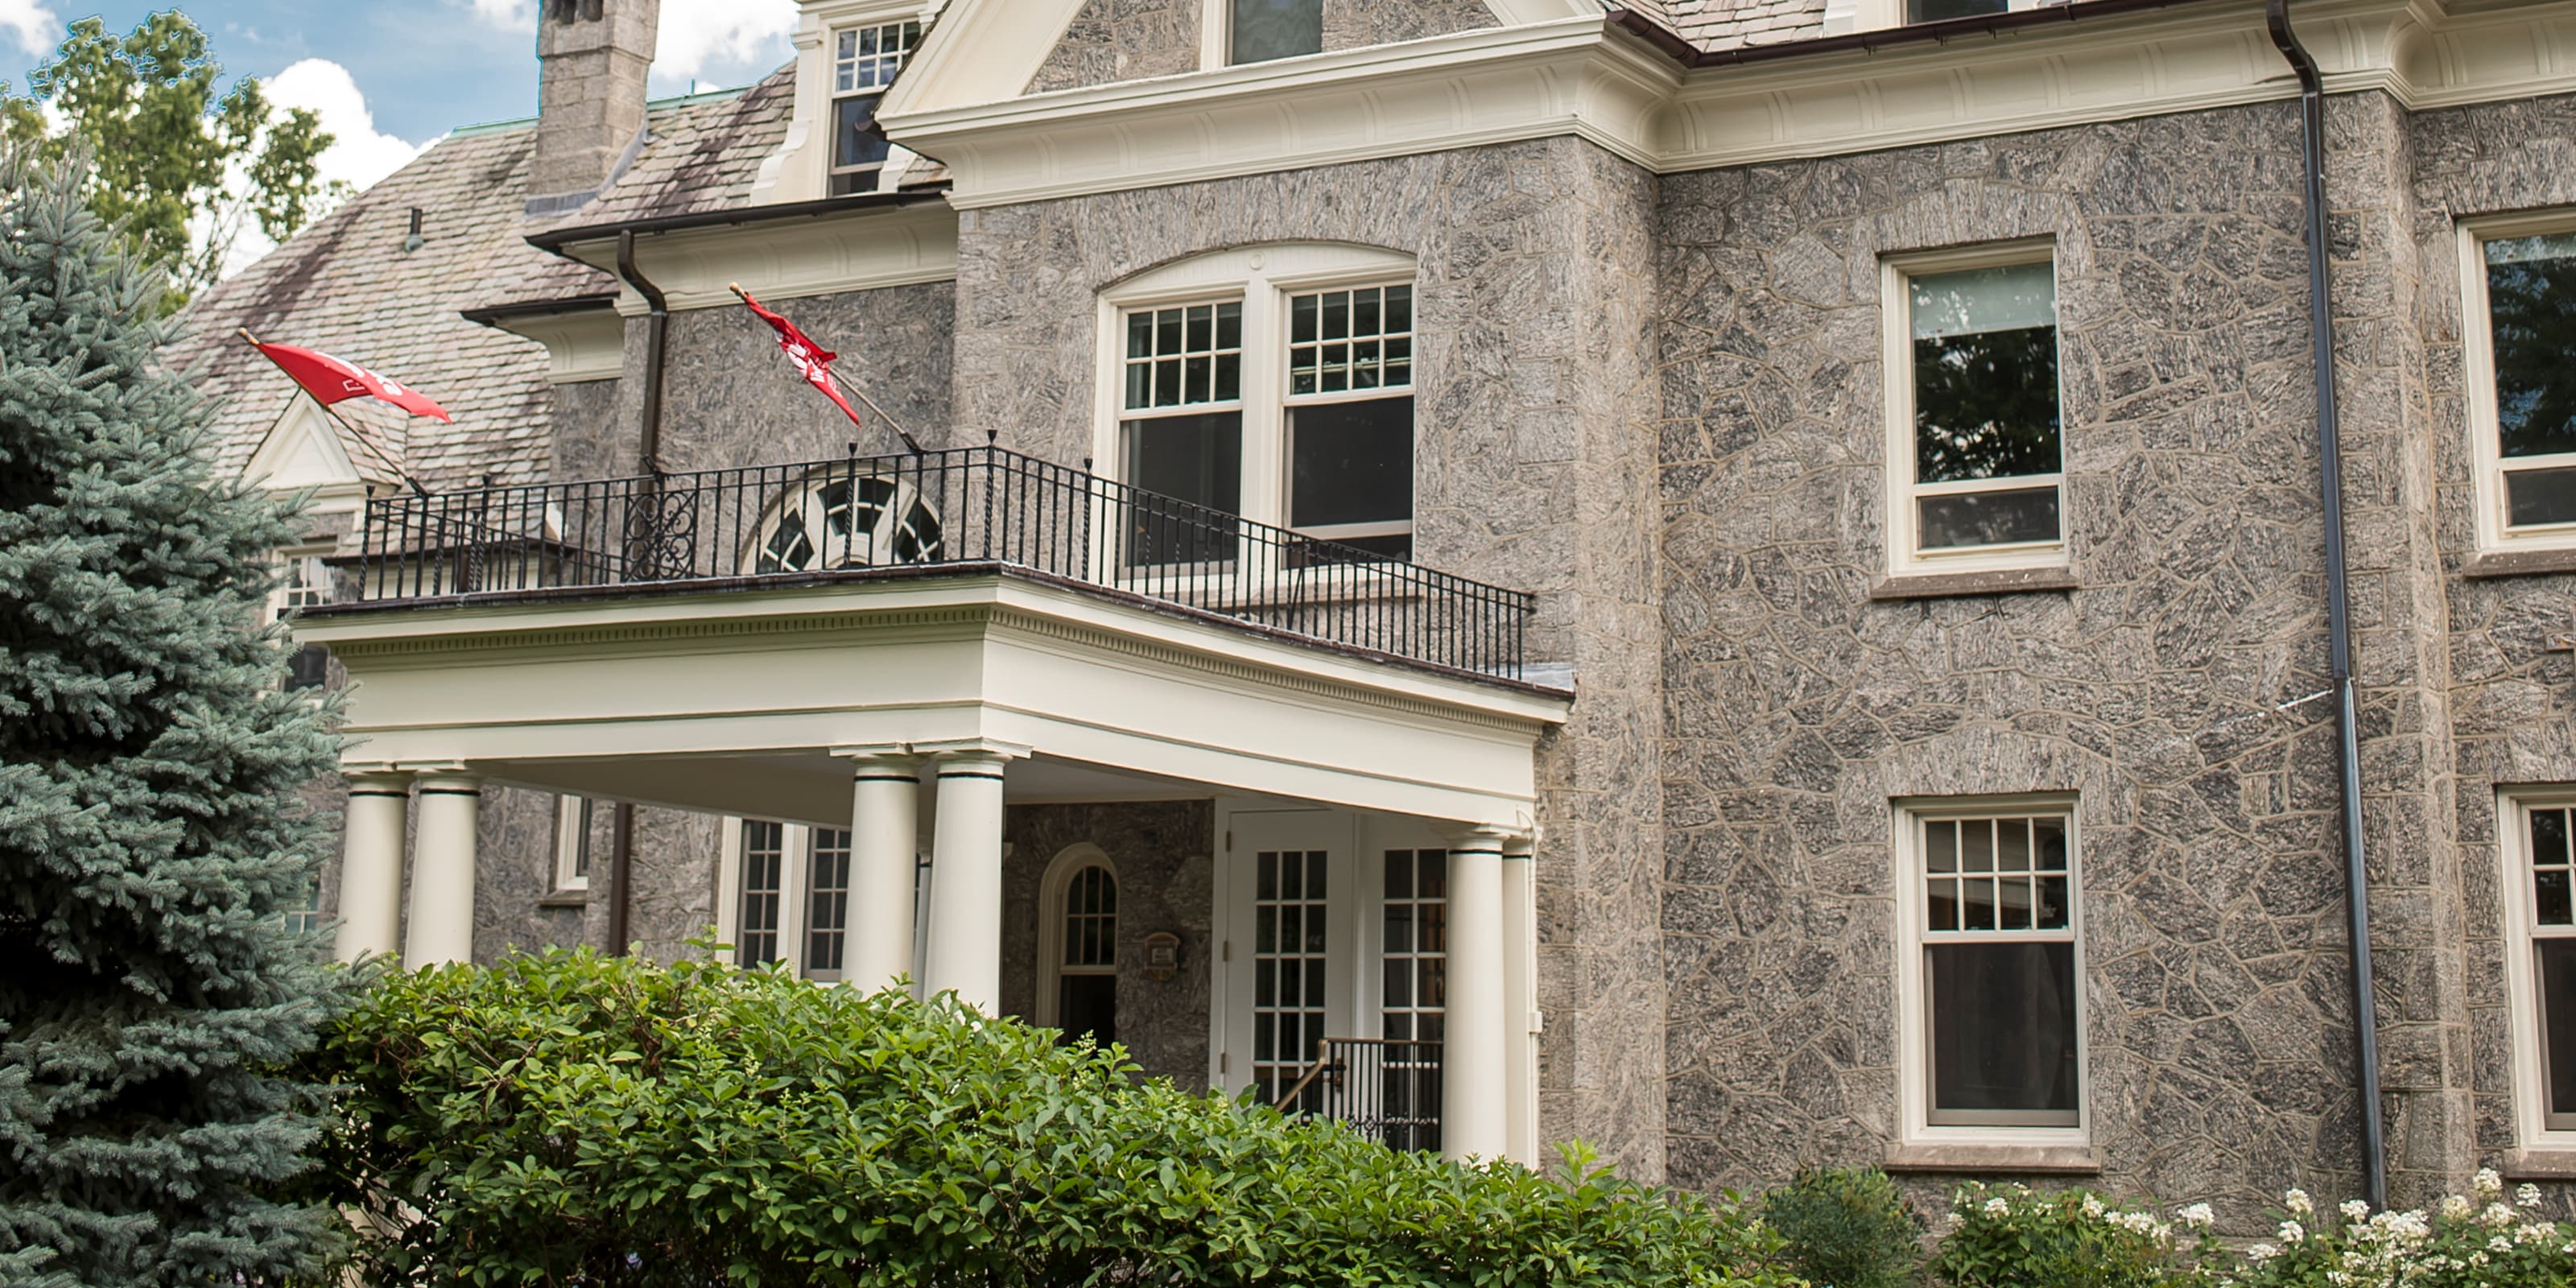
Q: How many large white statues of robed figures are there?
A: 0